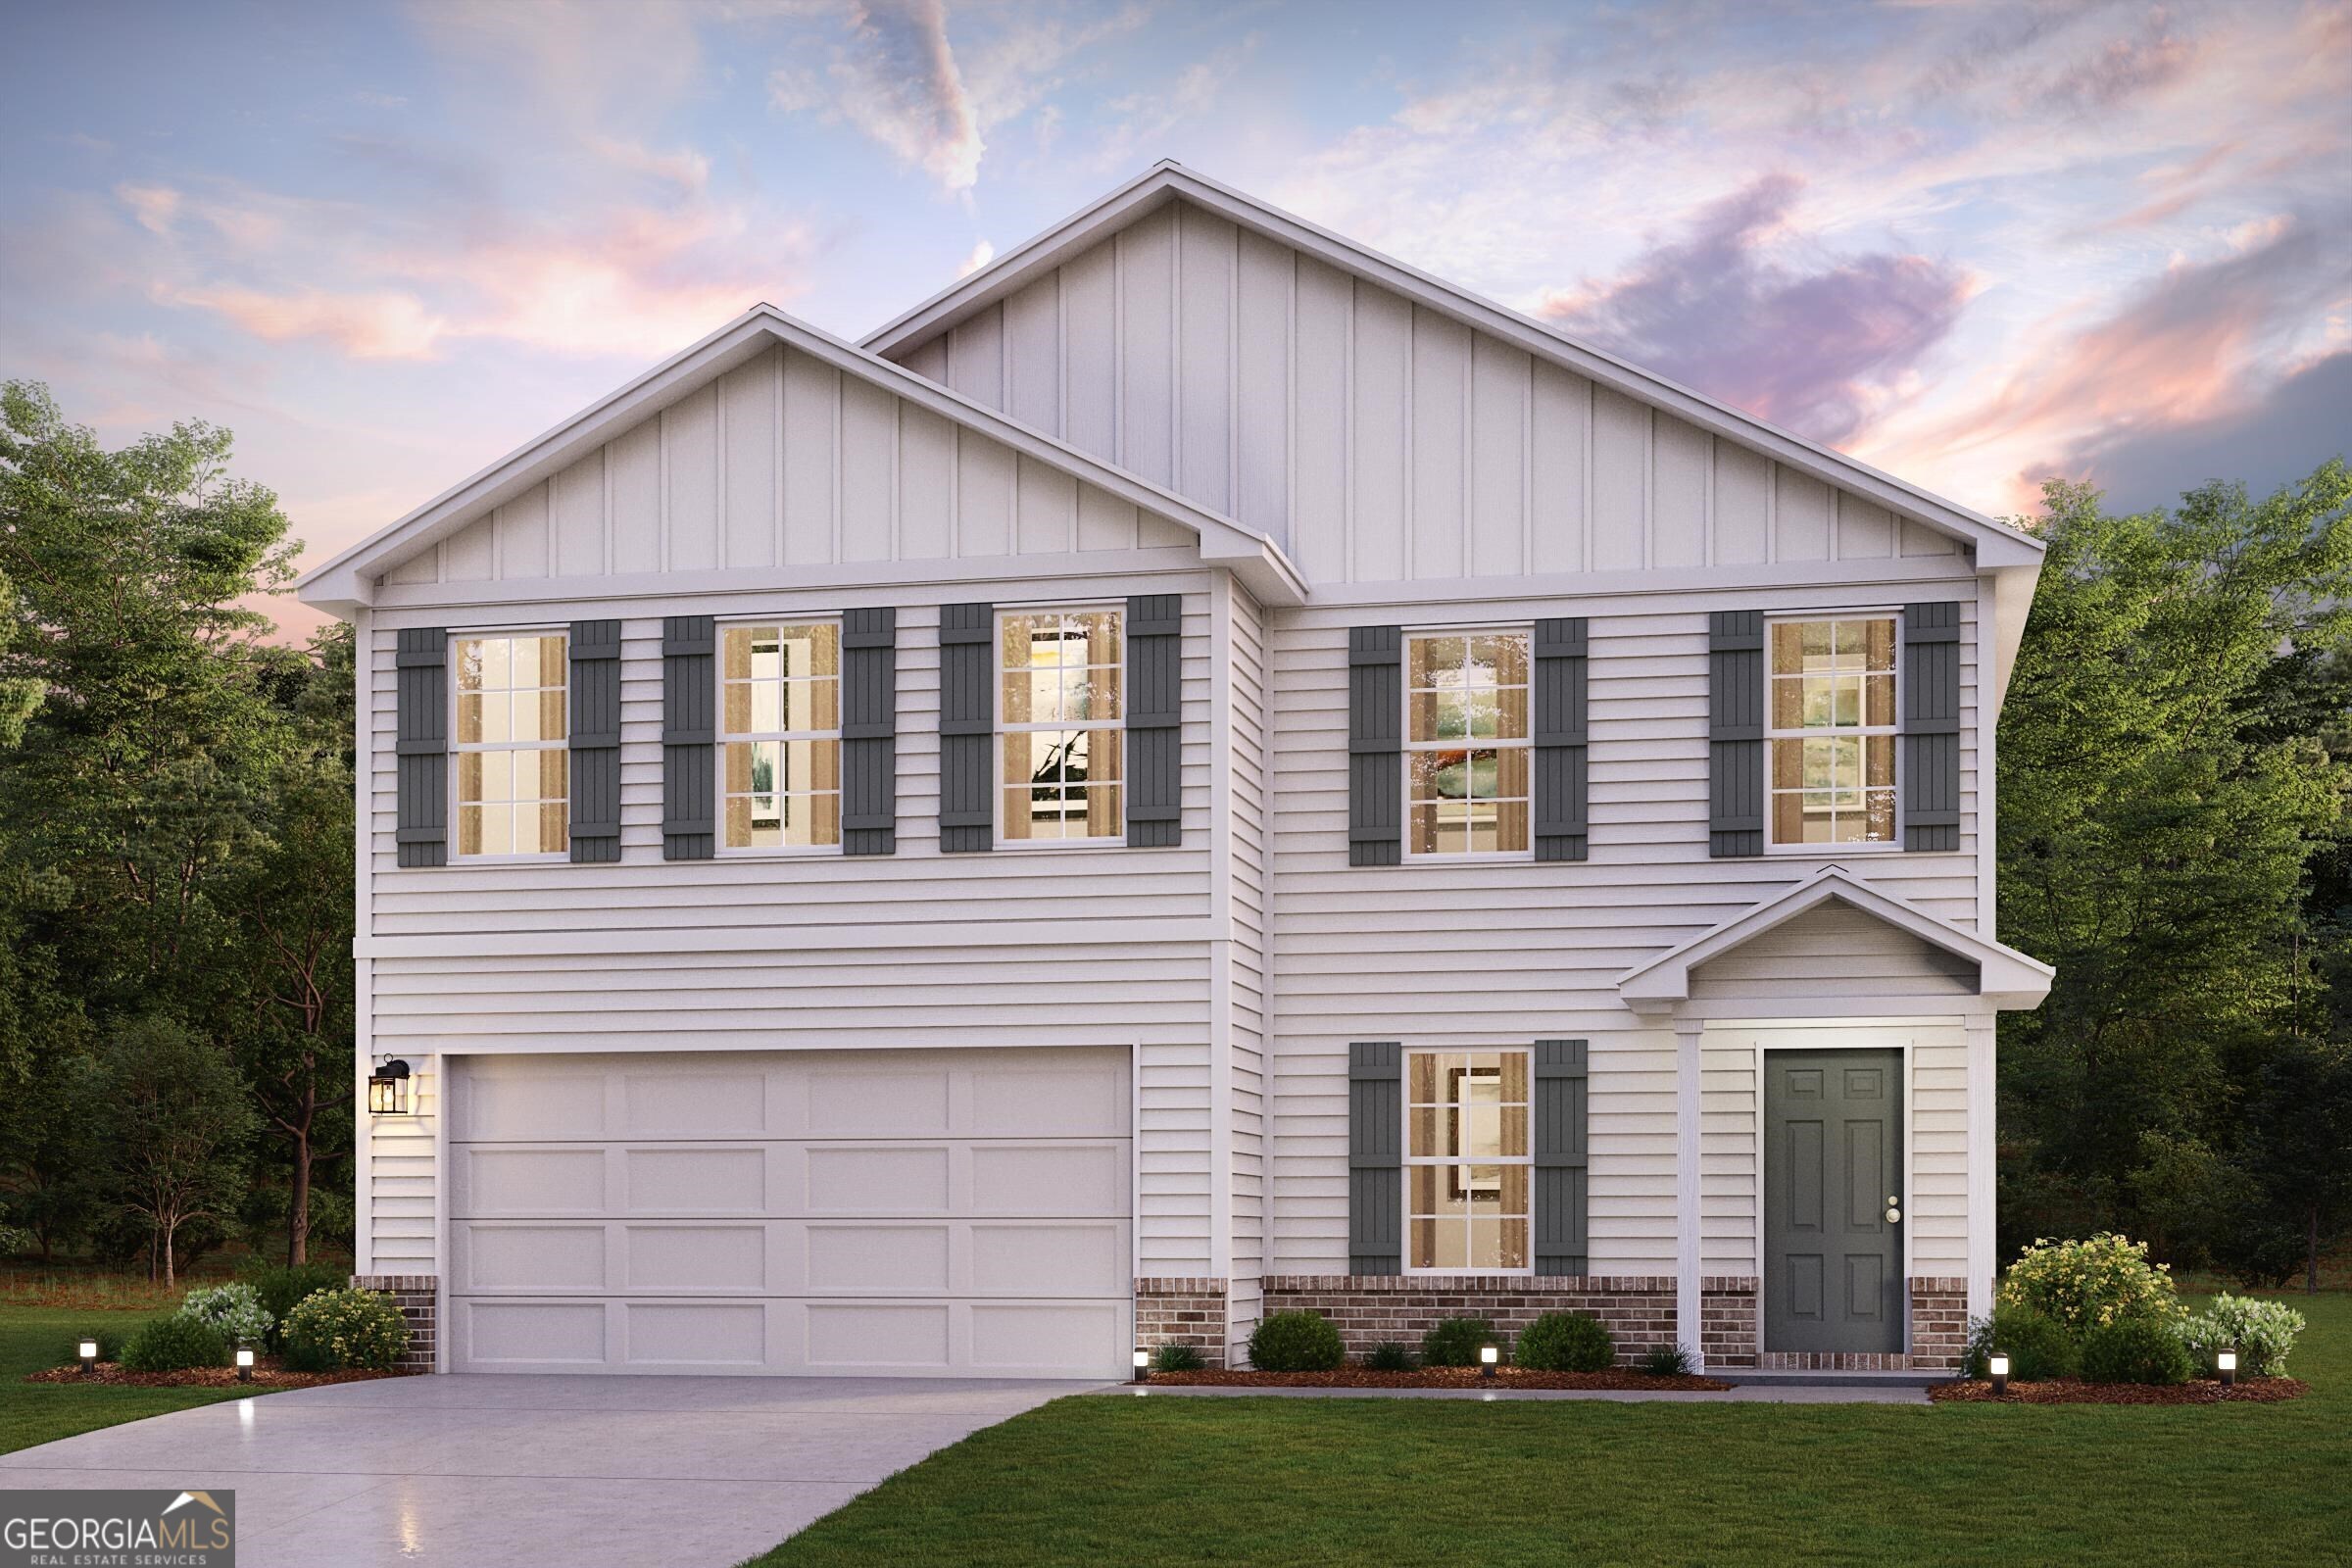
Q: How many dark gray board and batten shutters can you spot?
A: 12